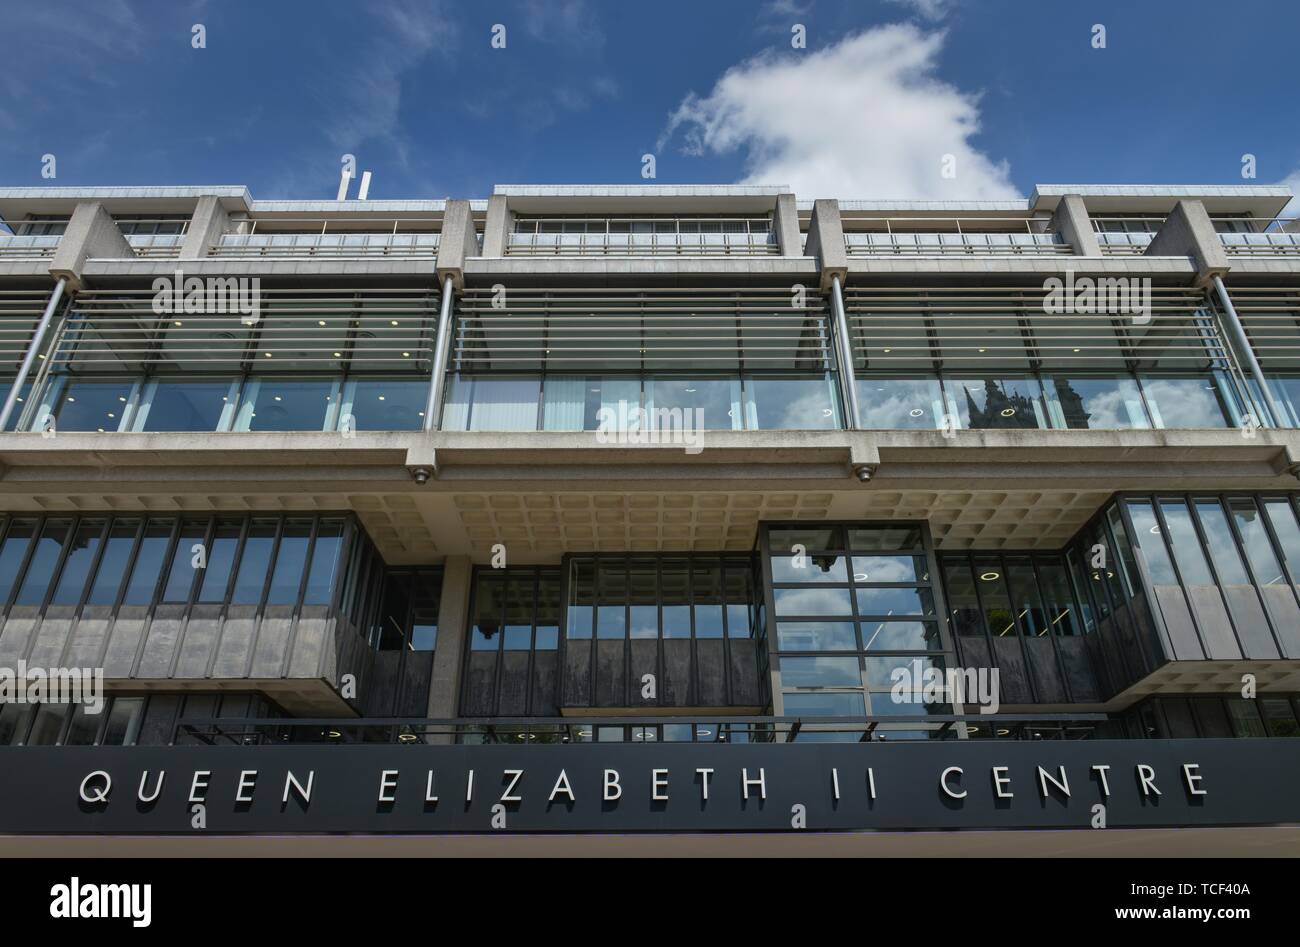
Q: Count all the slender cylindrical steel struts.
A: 4